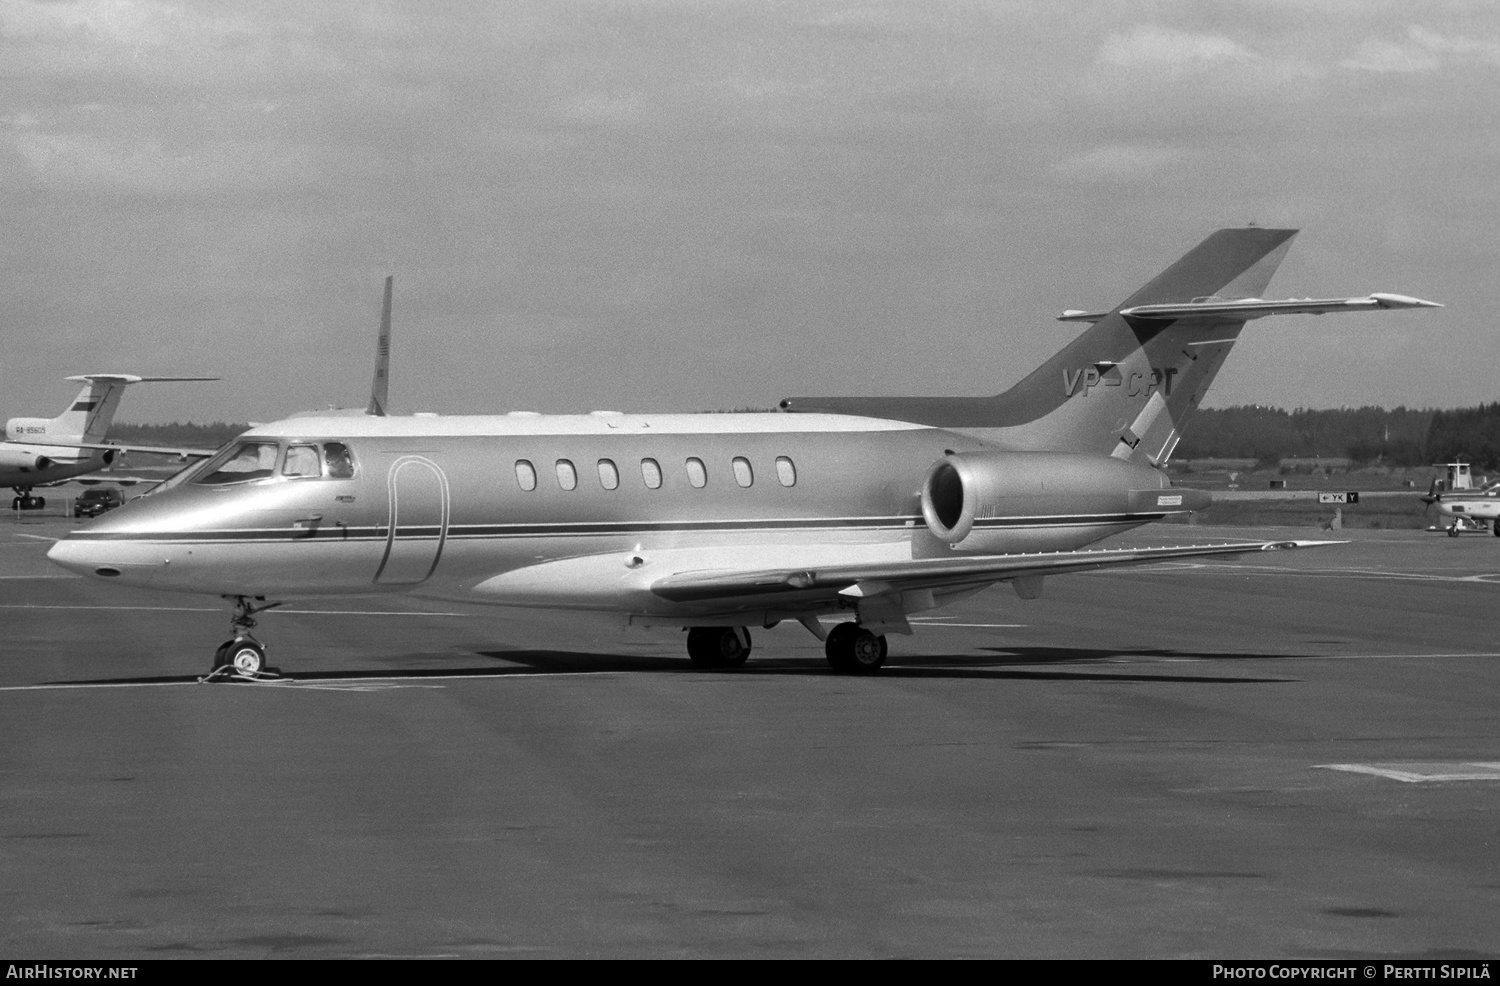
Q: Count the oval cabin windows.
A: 7